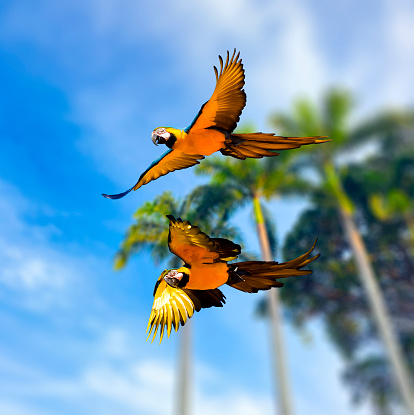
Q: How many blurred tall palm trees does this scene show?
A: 3